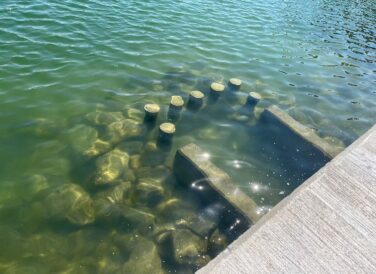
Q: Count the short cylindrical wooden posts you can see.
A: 7